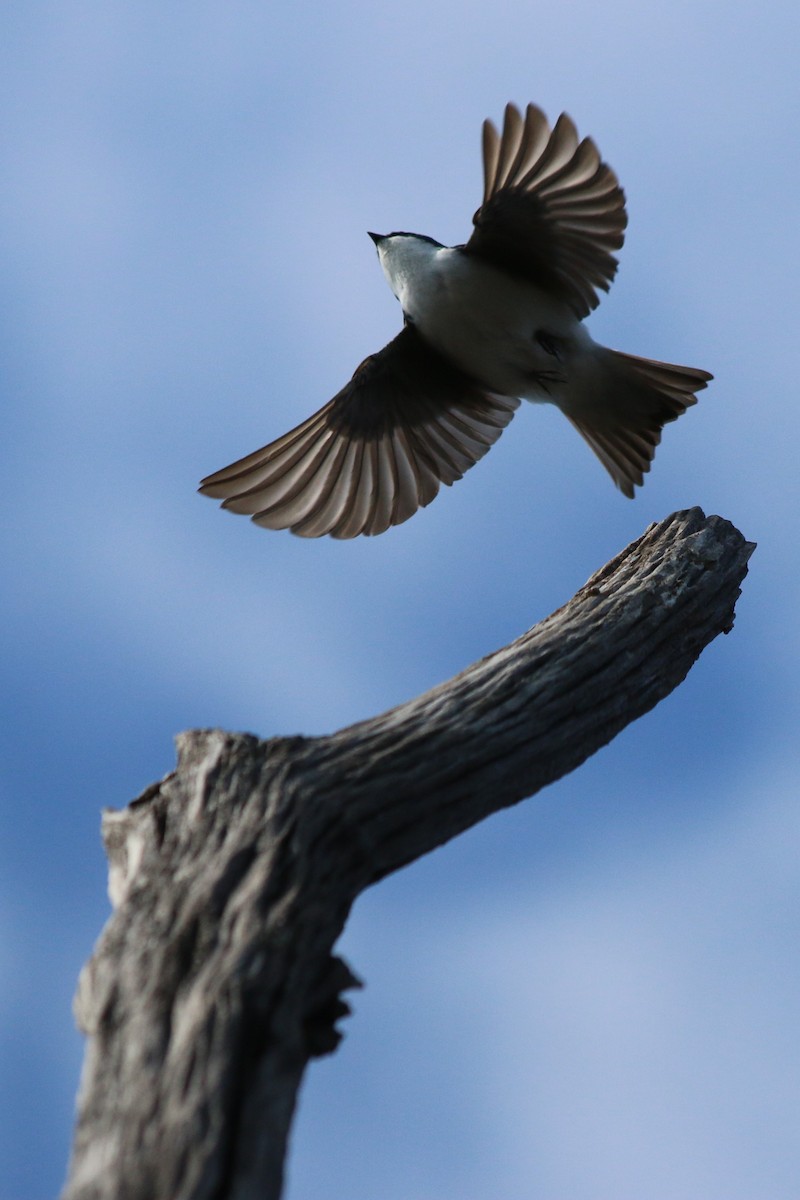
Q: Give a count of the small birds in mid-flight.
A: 1